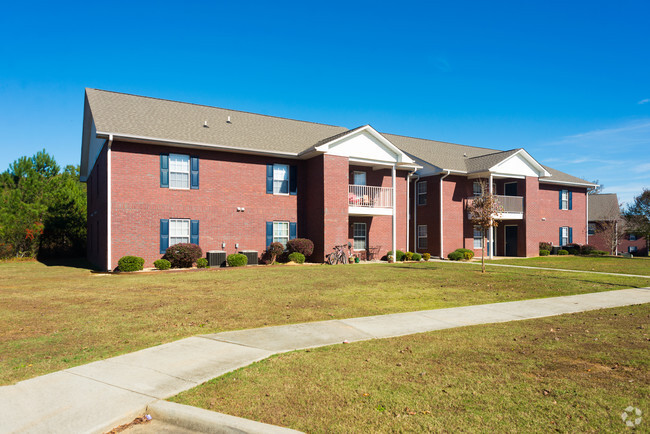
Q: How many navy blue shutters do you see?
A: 12